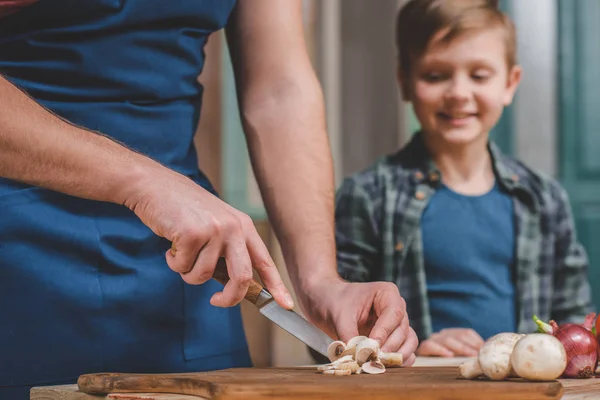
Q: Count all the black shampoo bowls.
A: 0